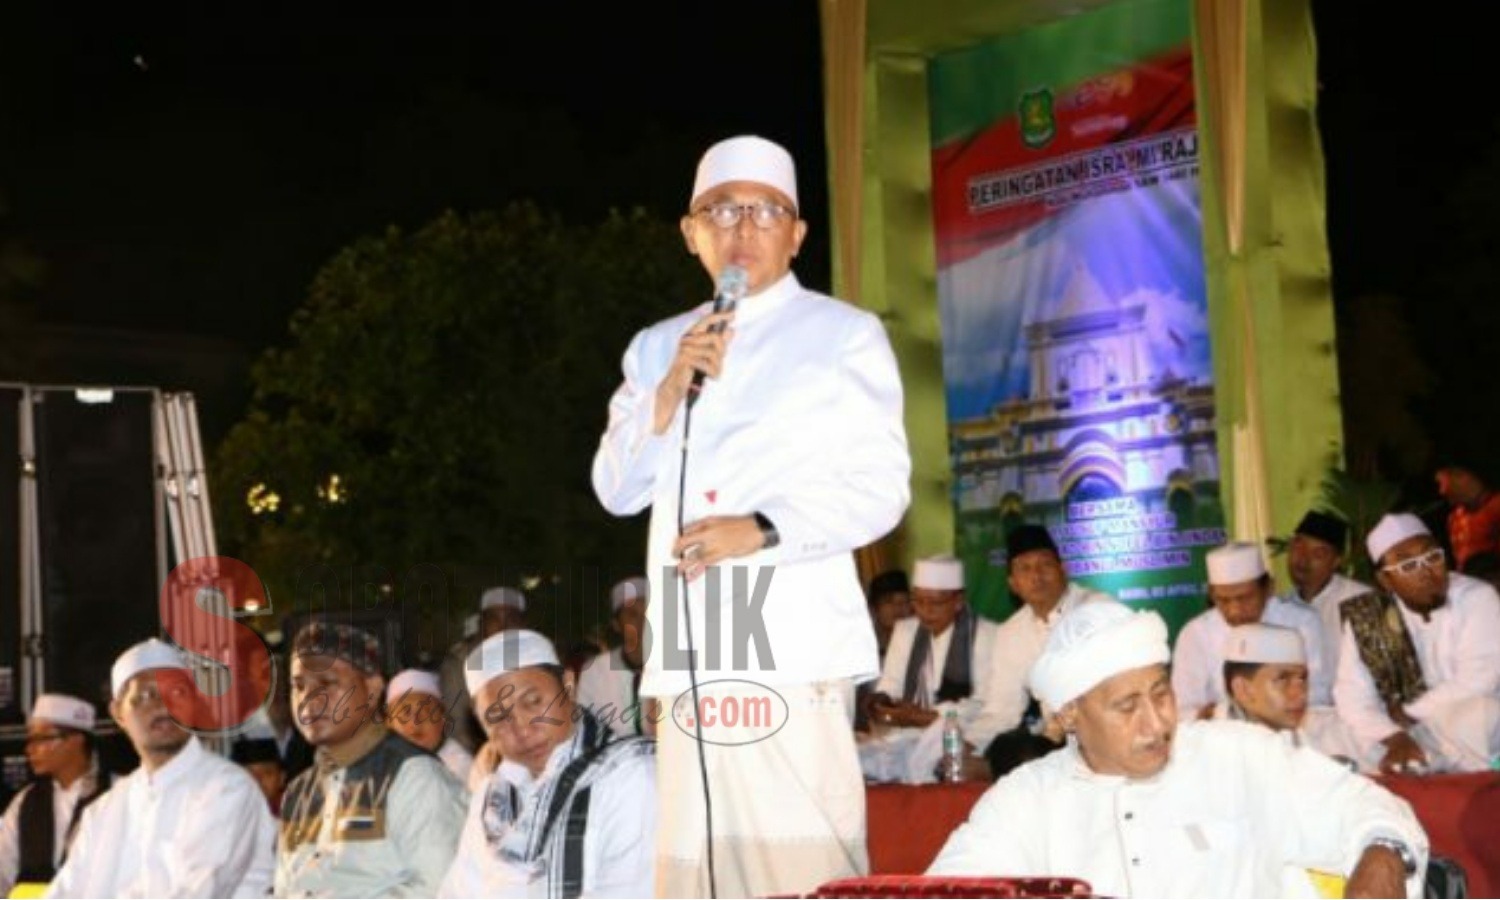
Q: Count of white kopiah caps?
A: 11